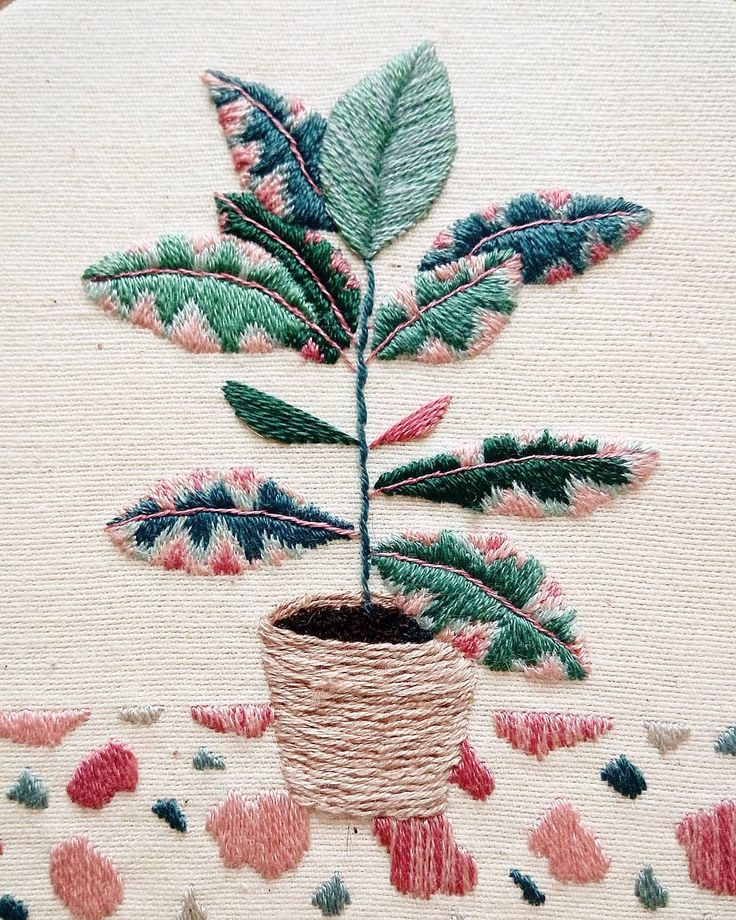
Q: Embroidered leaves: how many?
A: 11